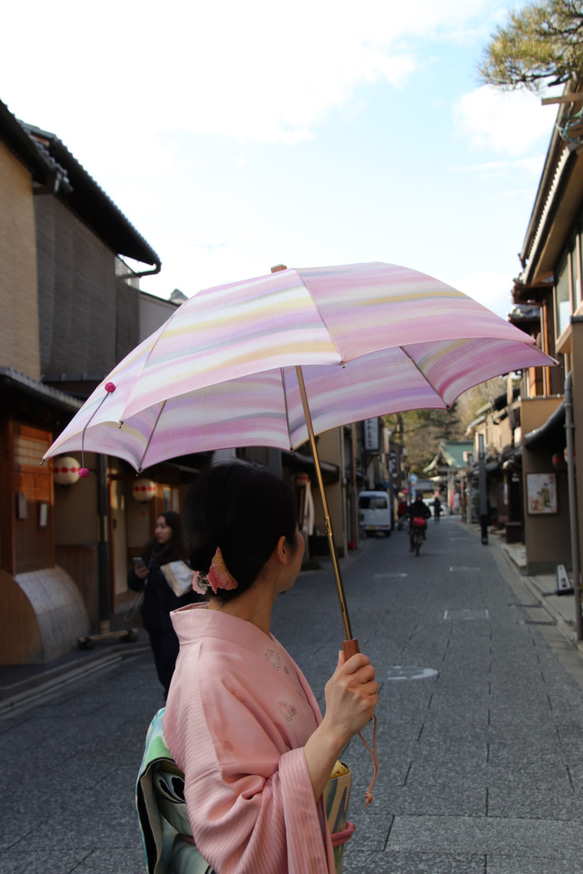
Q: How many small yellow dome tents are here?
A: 0